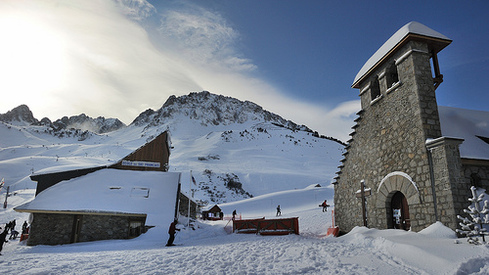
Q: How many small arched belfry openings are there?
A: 2